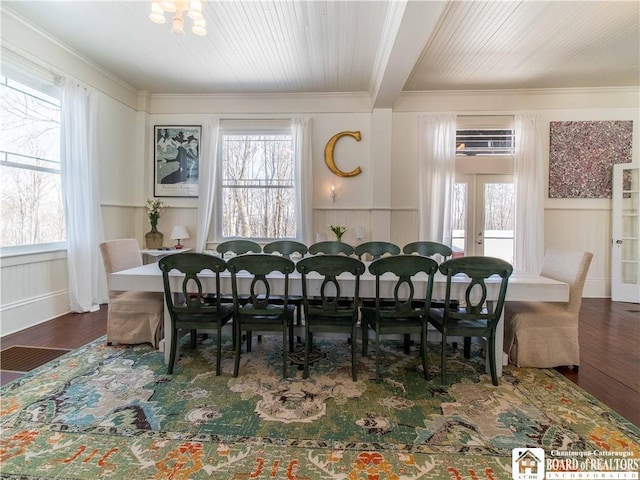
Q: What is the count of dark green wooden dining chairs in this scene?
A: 10